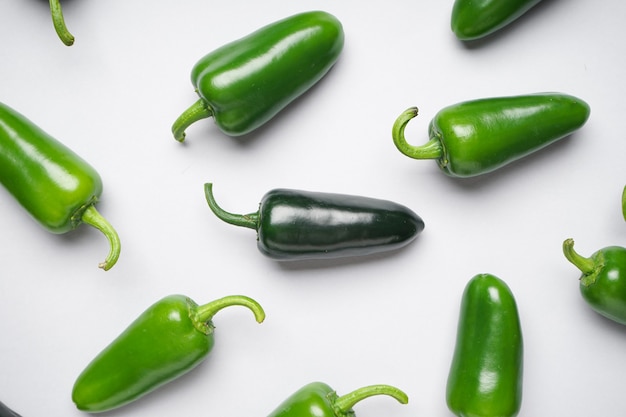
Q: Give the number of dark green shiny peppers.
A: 1